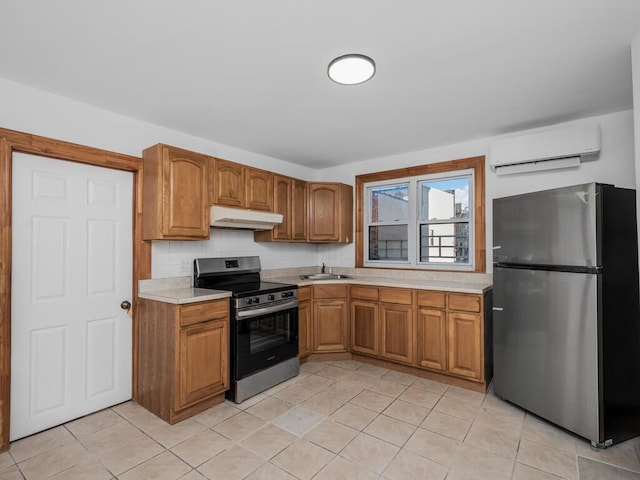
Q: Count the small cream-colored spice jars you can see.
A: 0